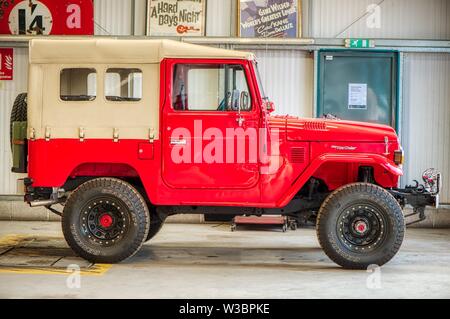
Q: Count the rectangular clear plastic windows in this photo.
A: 2